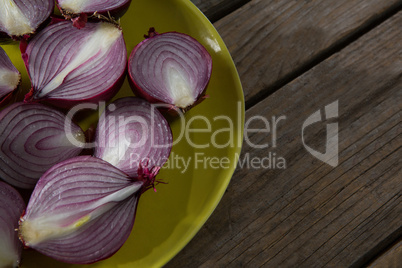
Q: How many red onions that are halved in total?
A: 9